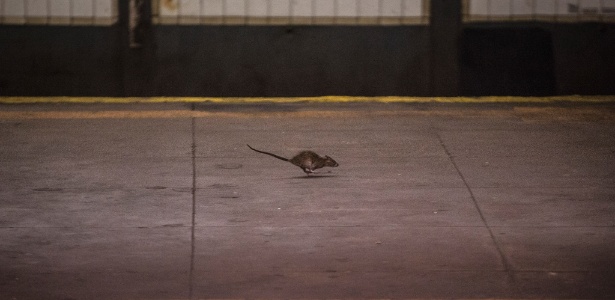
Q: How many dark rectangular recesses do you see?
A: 1